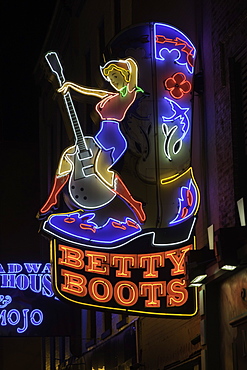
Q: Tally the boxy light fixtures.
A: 2